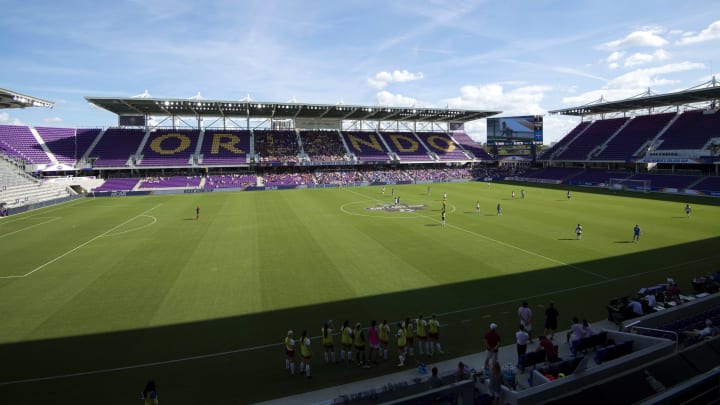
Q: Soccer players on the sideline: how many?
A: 11